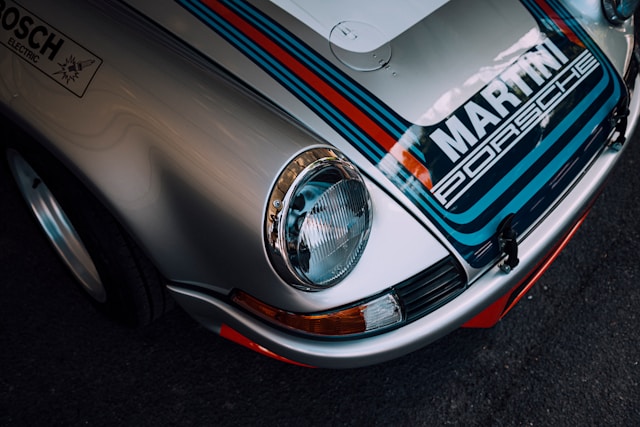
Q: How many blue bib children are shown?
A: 0